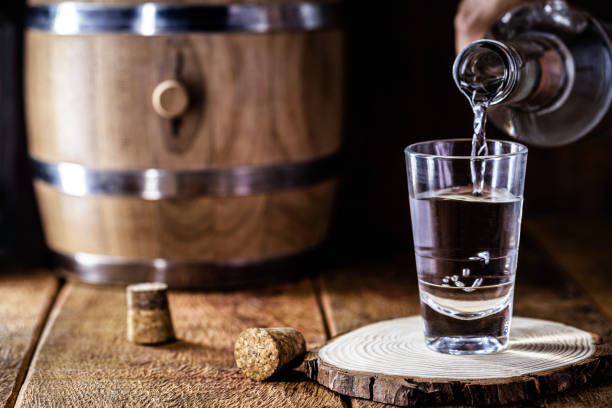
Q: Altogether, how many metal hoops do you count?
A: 3